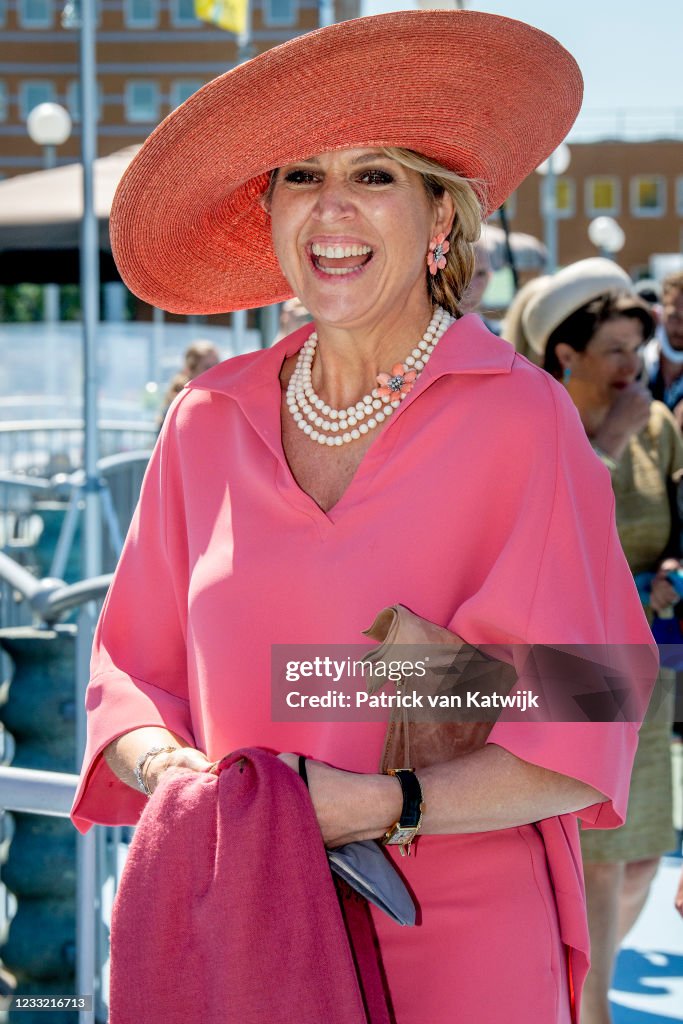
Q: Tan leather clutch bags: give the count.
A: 1